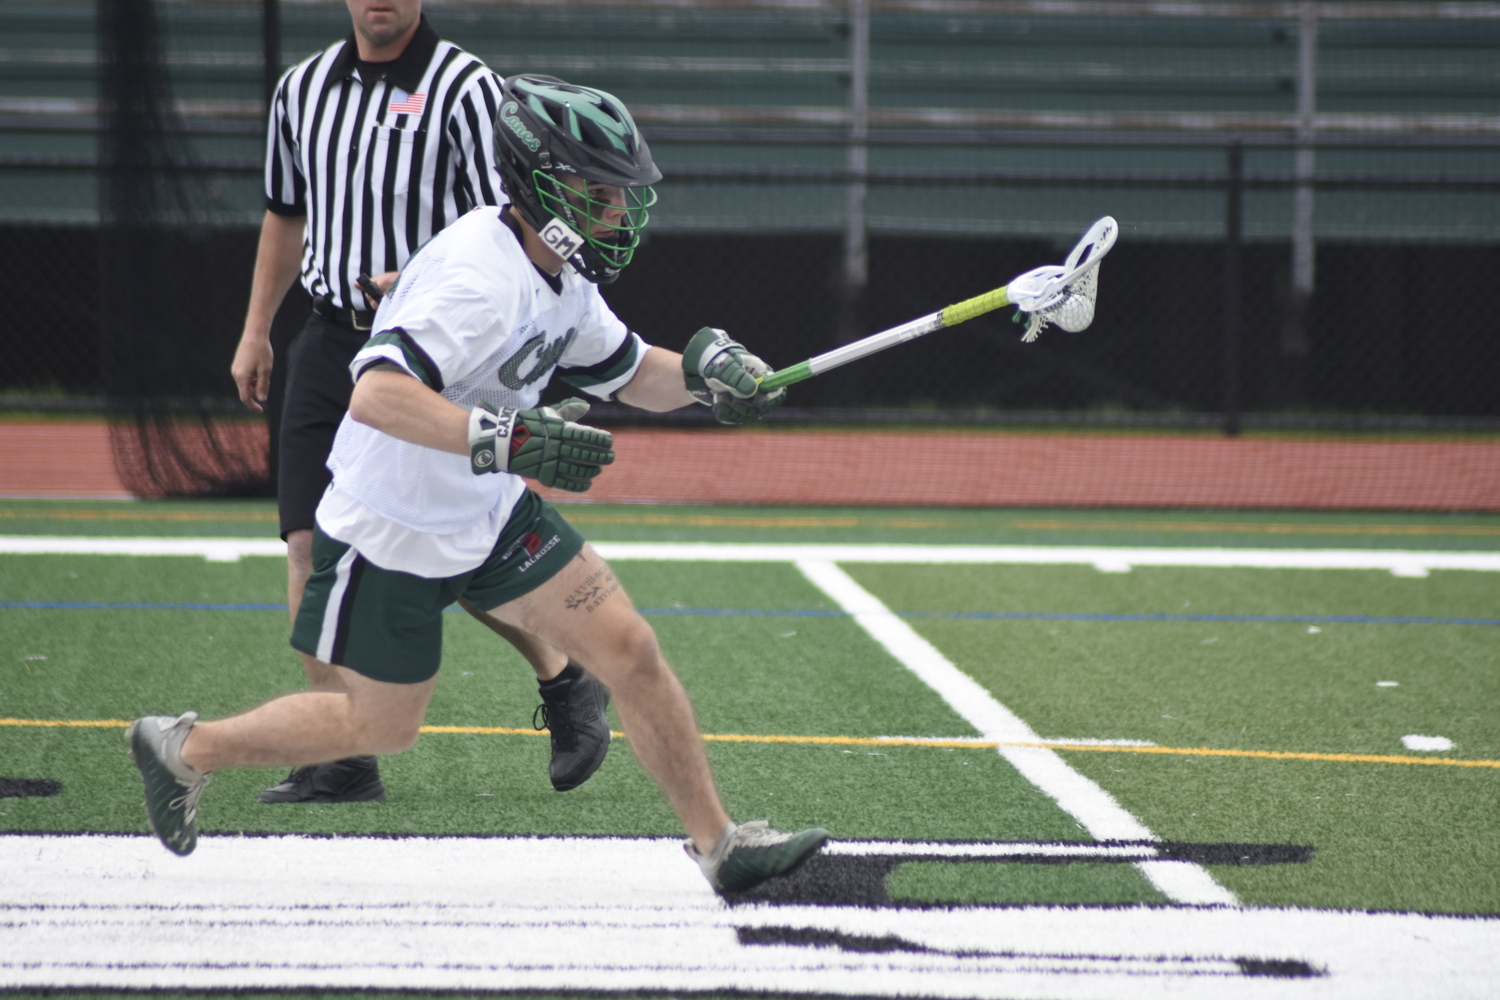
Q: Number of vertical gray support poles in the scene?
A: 2